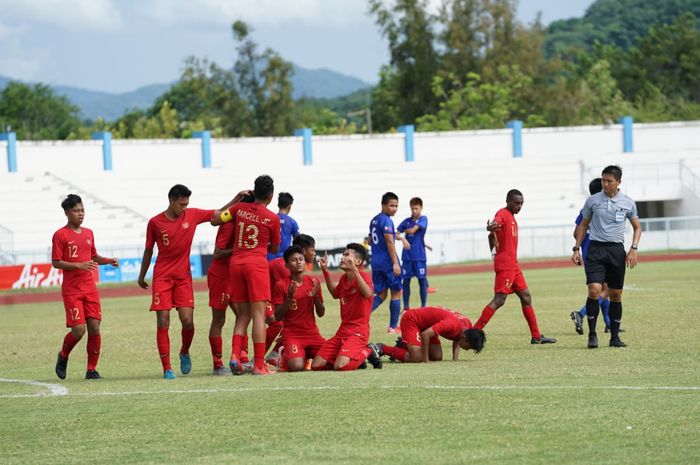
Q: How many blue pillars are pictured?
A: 7